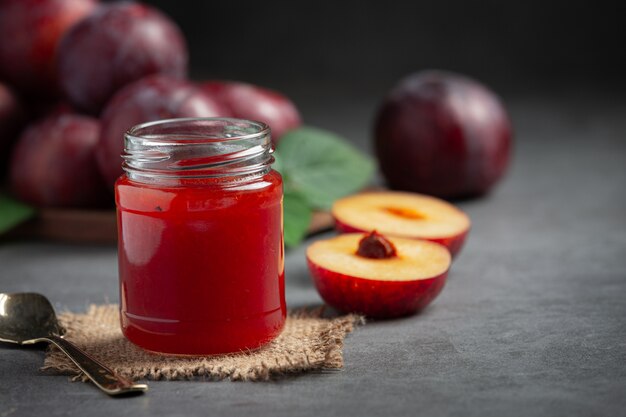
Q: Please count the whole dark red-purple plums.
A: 7